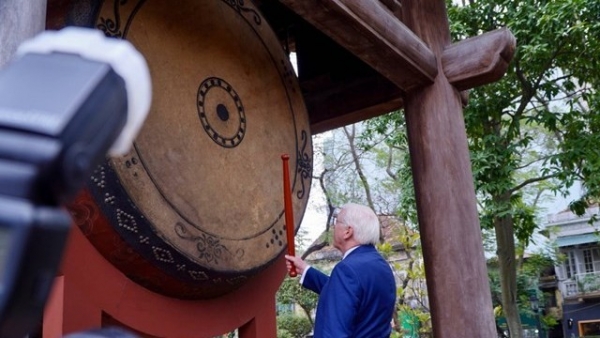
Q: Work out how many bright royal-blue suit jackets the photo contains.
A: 1